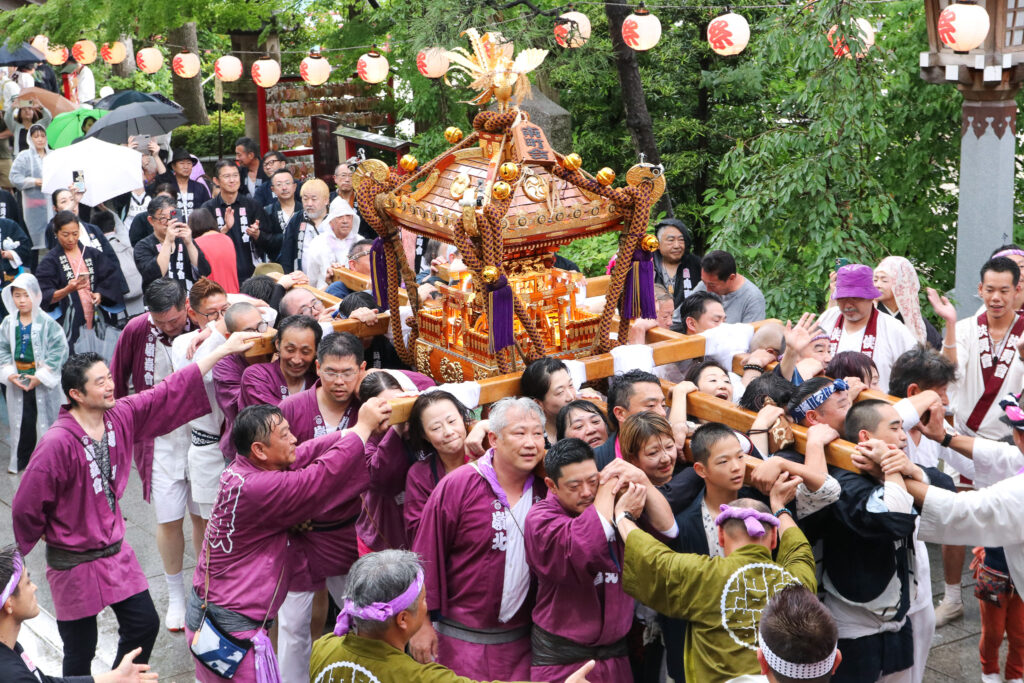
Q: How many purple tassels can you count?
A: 3